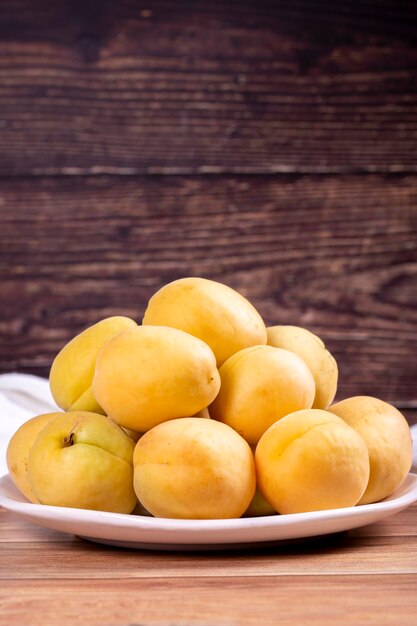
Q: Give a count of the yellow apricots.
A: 10